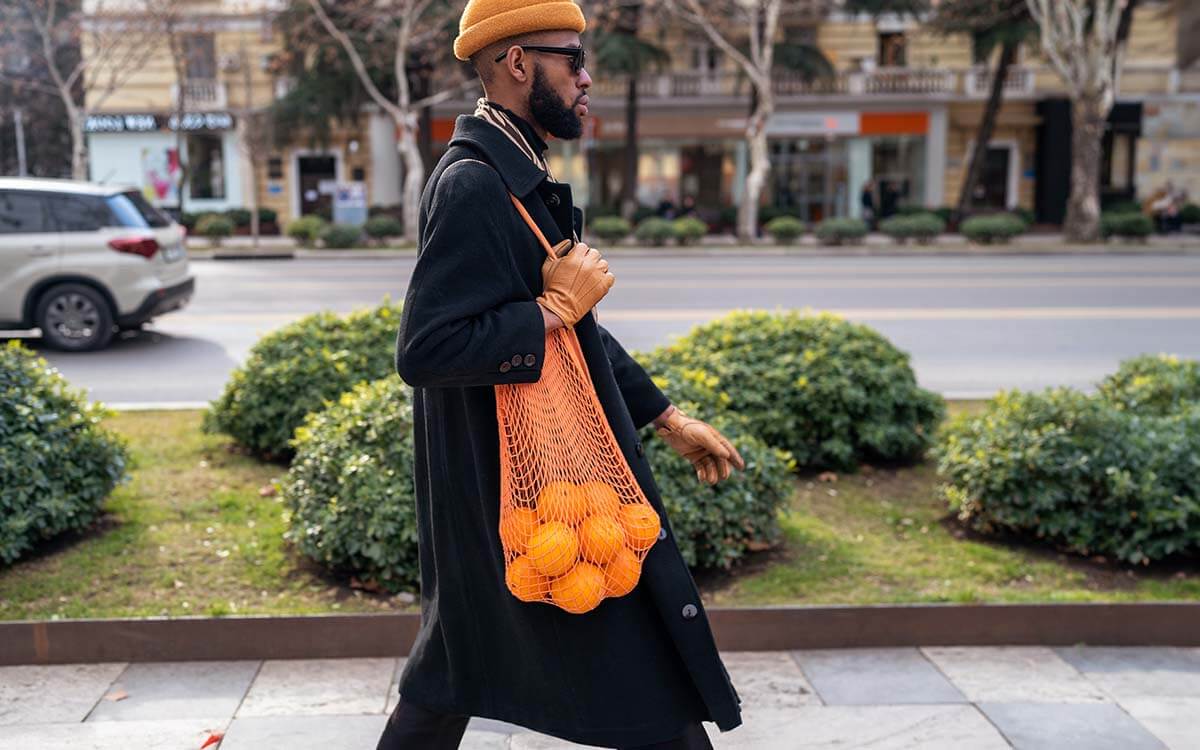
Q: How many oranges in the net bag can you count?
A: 9